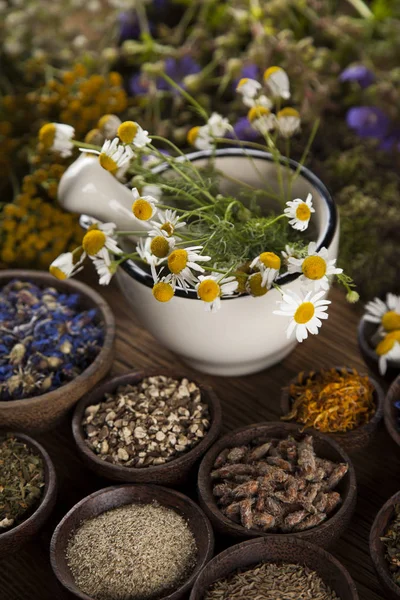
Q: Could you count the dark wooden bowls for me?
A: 10